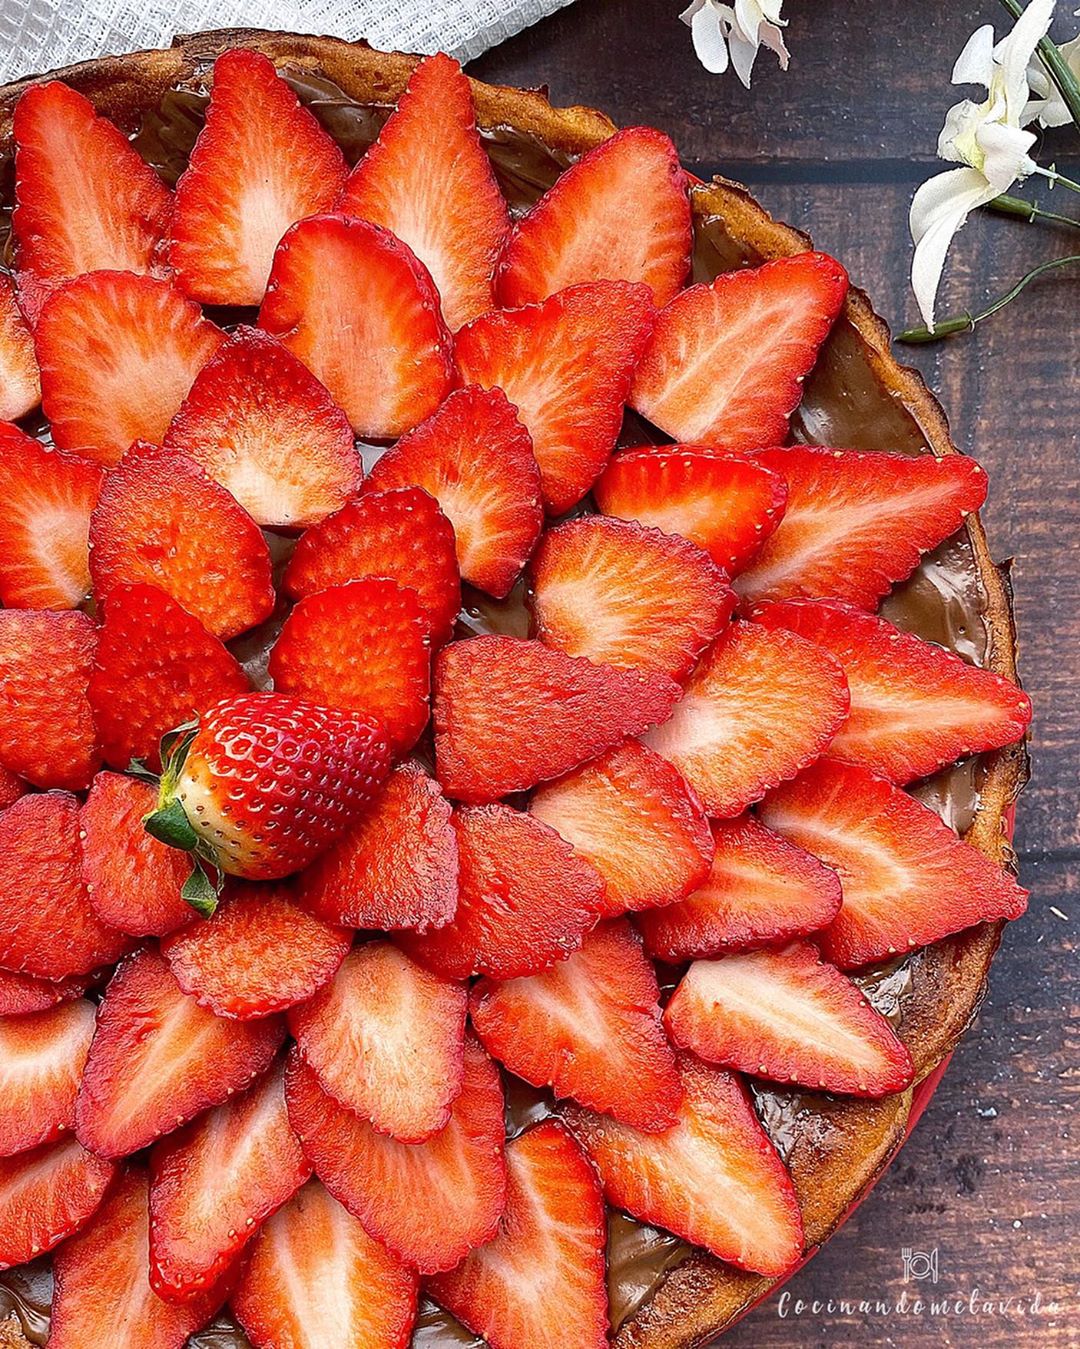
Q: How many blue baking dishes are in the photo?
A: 0